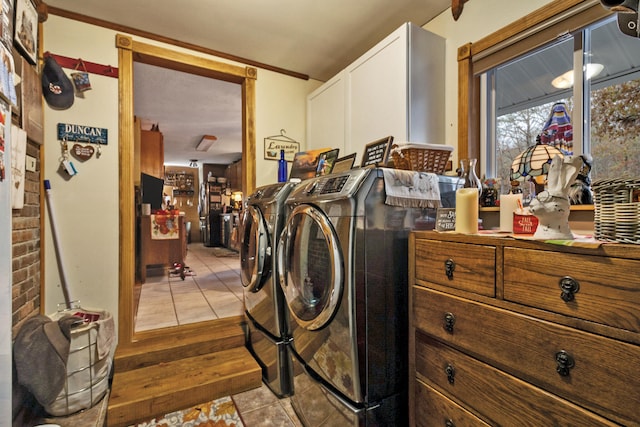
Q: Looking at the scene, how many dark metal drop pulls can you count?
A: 6